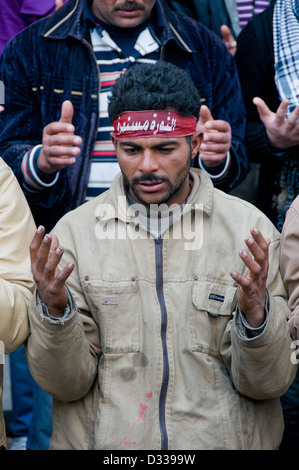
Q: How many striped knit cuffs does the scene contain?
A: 2